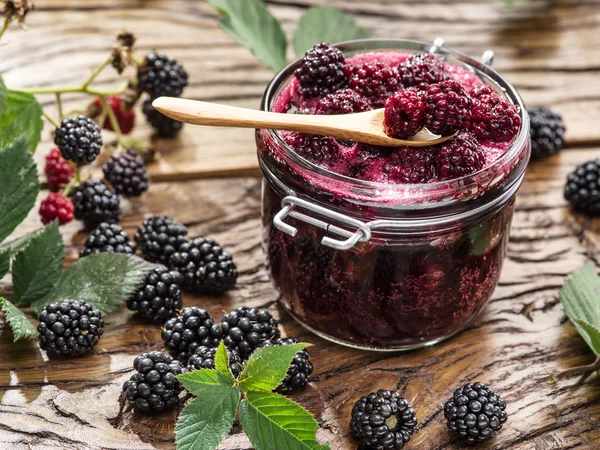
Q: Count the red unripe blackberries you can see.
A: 3